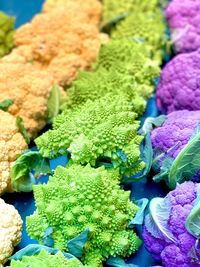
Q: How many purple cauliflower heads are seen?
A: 4